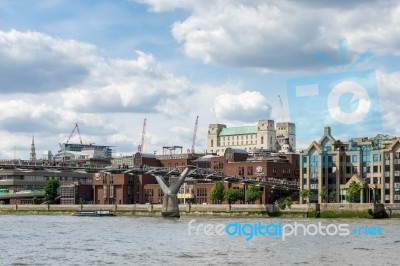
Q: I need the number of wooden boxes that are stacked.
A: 0